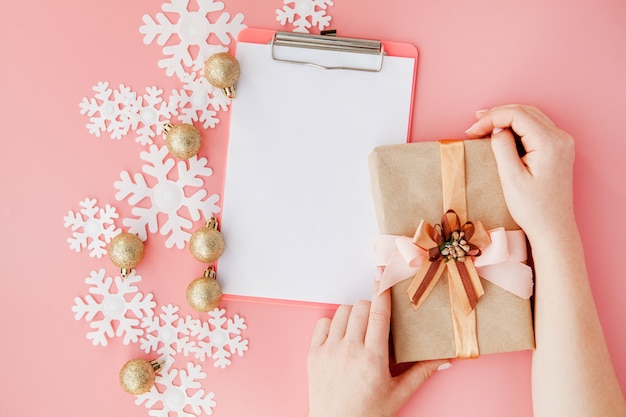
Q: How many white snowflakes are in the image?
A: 11